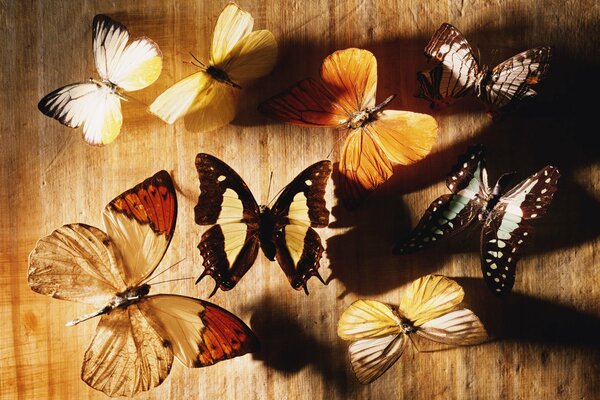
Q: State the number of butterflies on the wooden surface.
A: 8